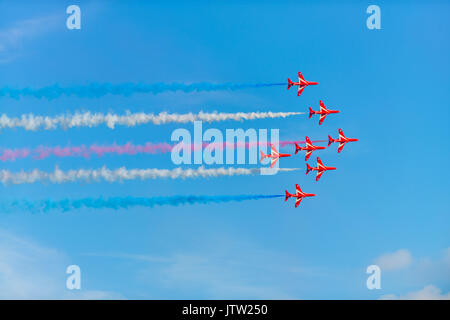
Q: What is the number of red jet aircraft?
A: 7